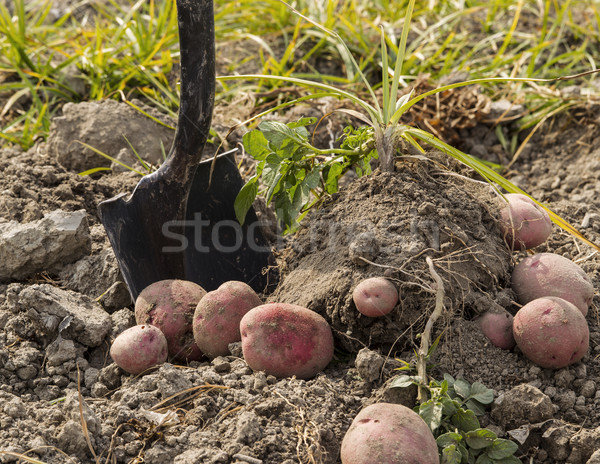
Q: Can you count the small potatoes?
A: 3